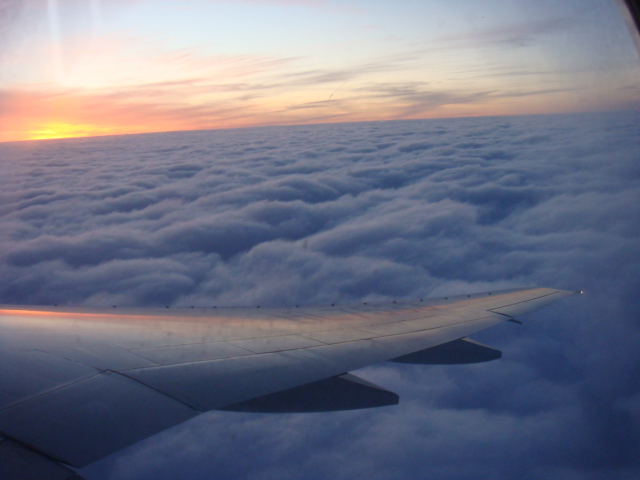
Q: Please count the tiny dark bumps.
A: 14